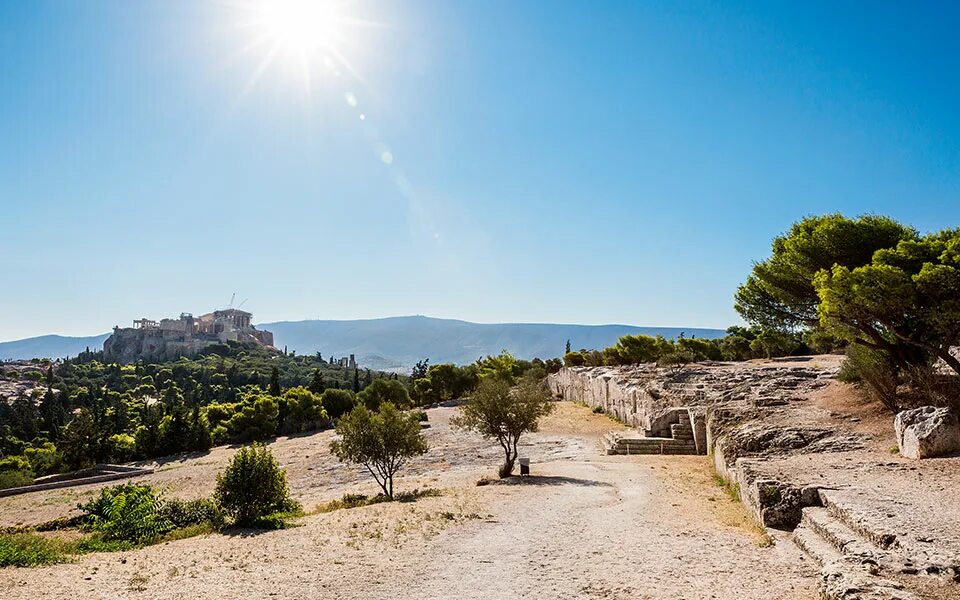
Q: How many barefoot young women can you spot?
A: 0